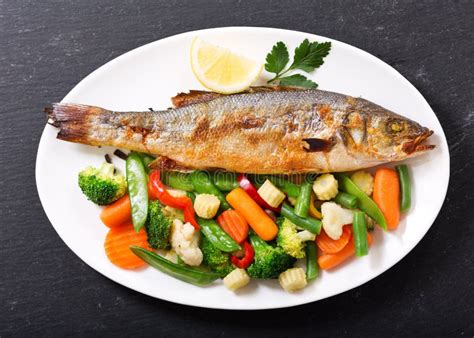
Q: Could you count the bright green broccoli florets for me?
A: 5